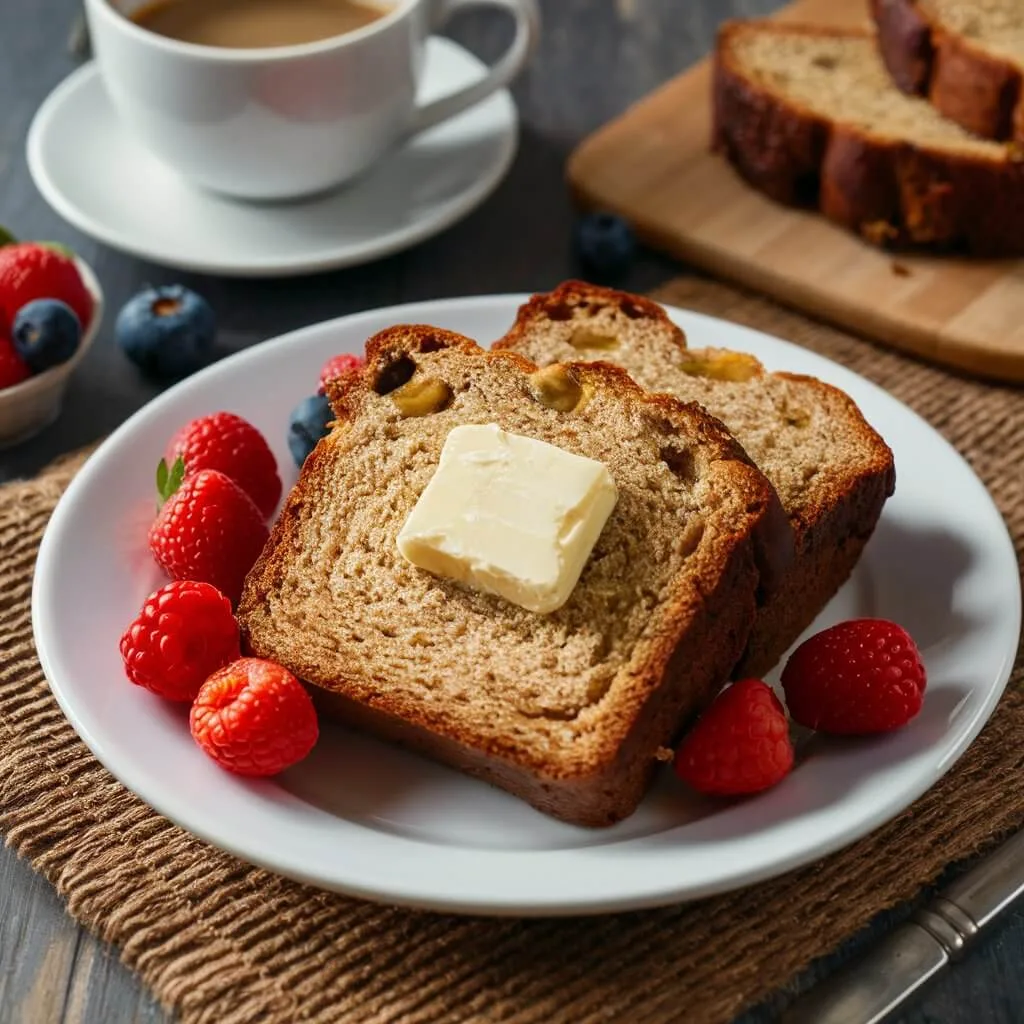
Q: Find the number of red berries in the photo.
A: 9